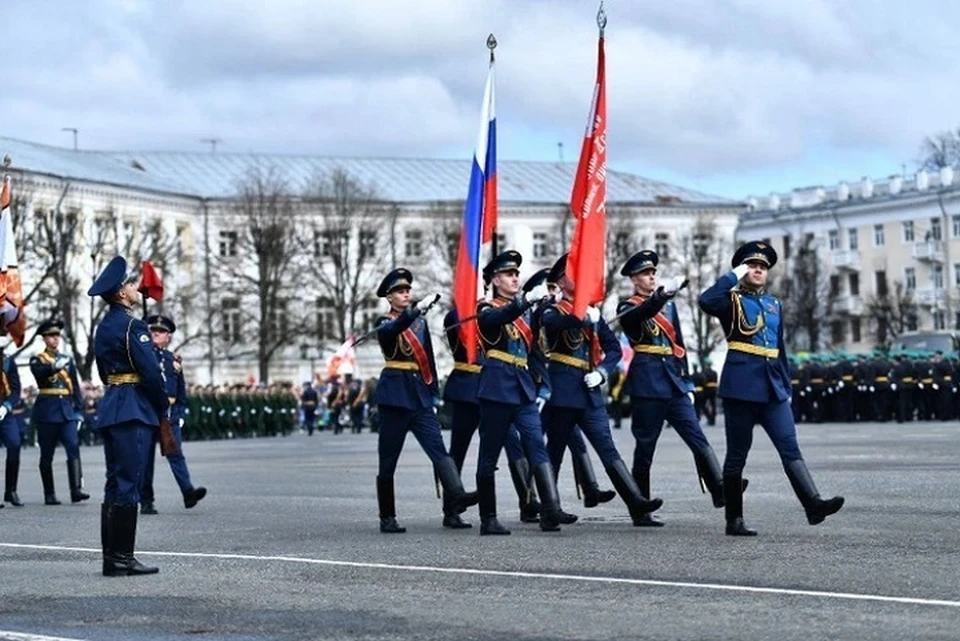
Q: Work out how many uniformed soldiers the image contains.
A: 11